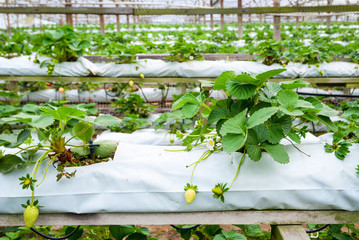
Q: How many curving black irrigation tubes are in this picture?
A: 3